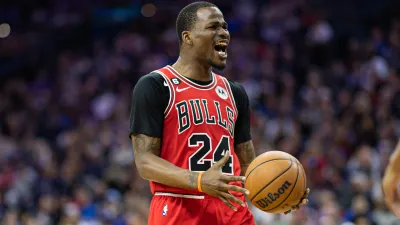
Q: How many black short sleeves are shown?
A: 2